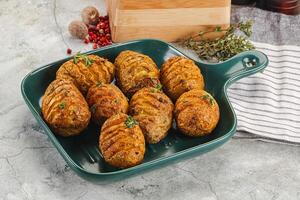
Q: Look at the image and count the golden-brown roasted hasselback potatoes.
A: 8